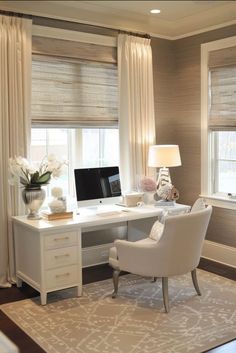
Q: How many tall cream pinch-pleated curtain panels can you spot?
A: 2